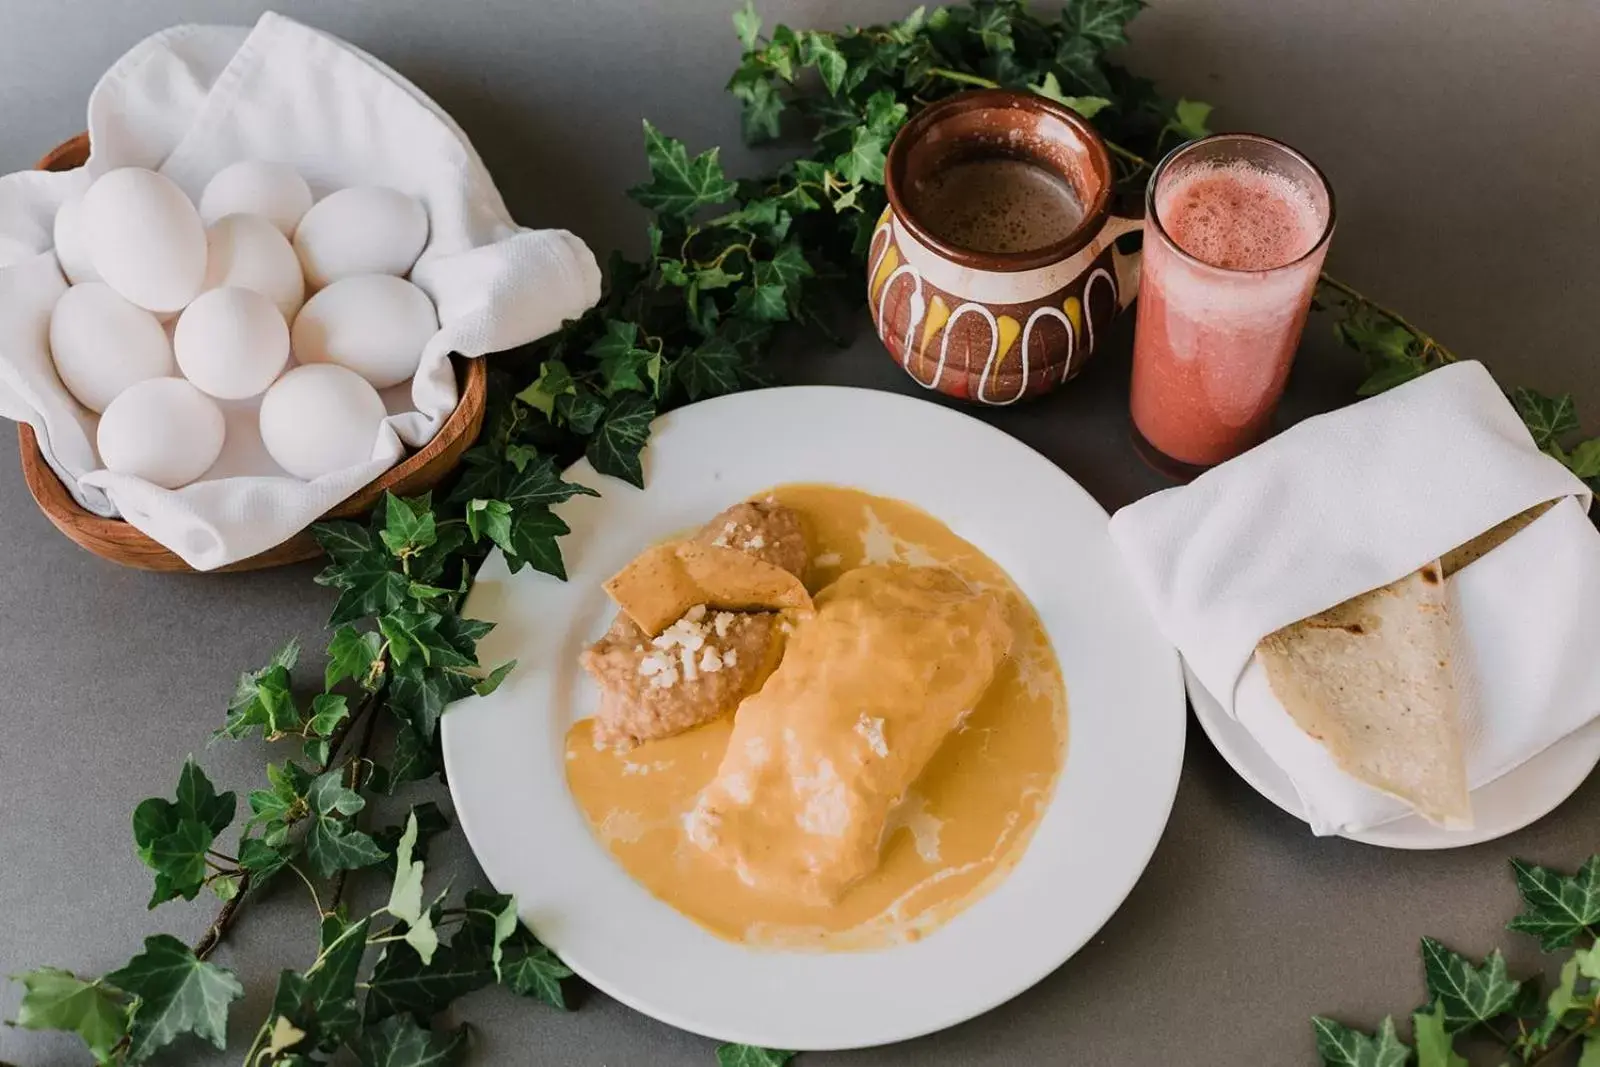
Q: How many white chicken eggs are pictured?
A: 10